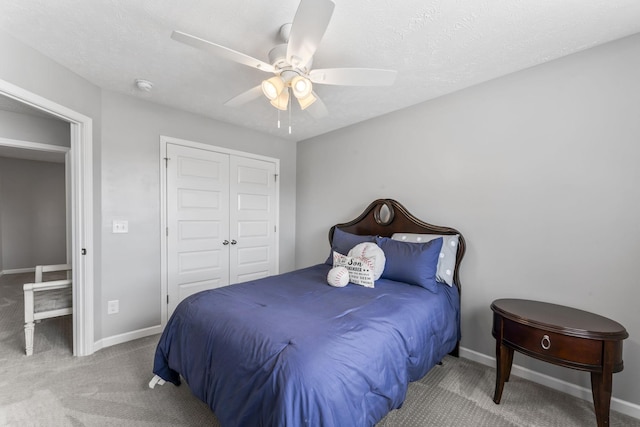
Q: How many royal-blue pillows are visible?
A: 2